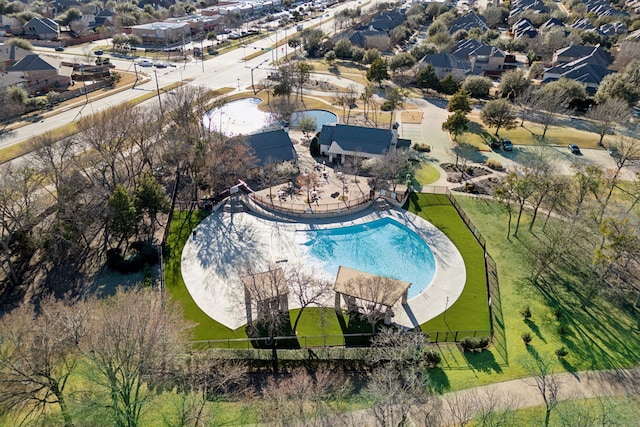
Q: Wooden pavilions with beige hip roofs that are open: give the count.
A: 2